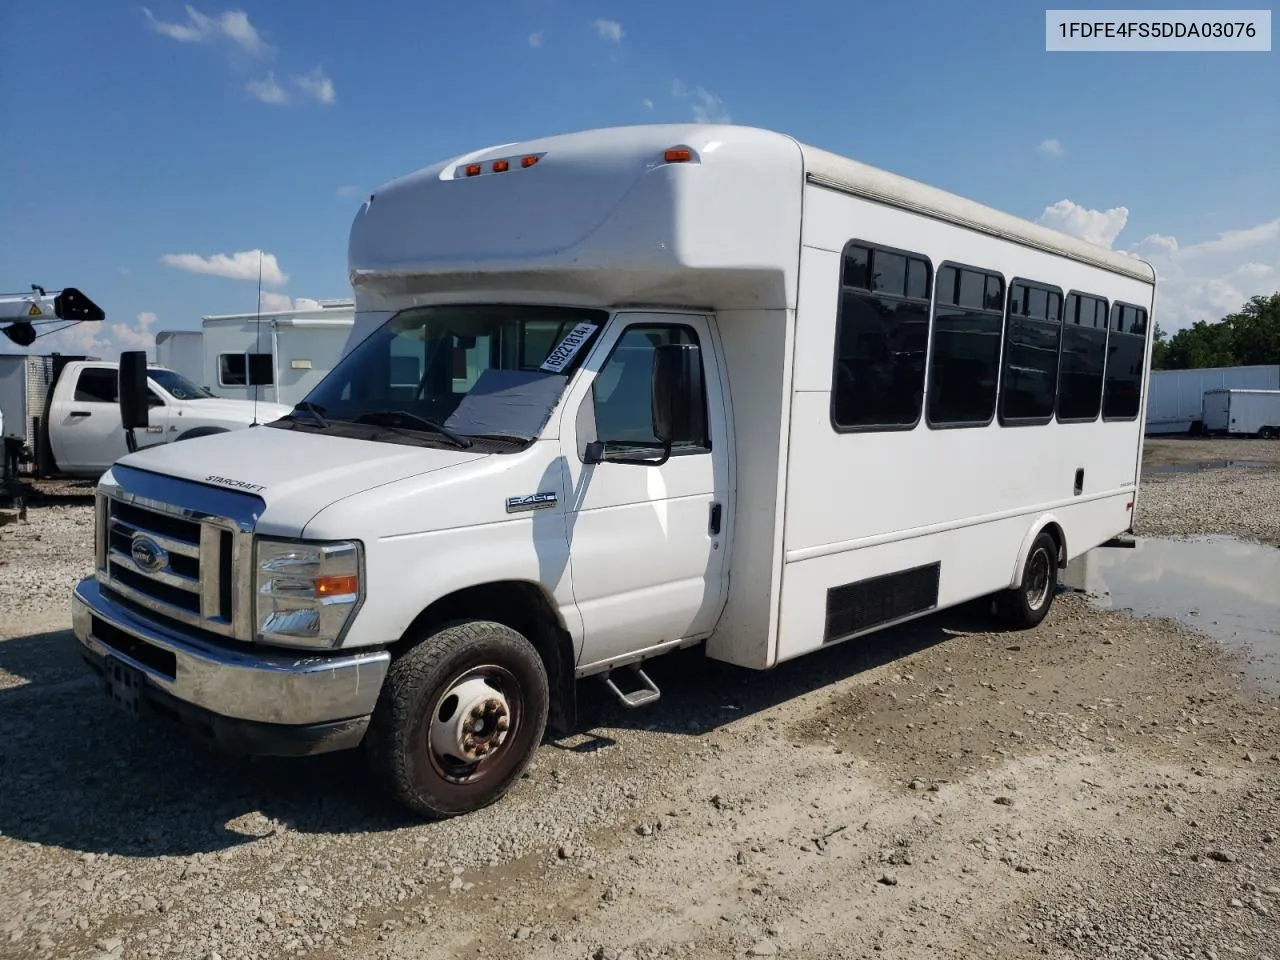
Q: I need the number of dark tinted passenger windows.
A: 5